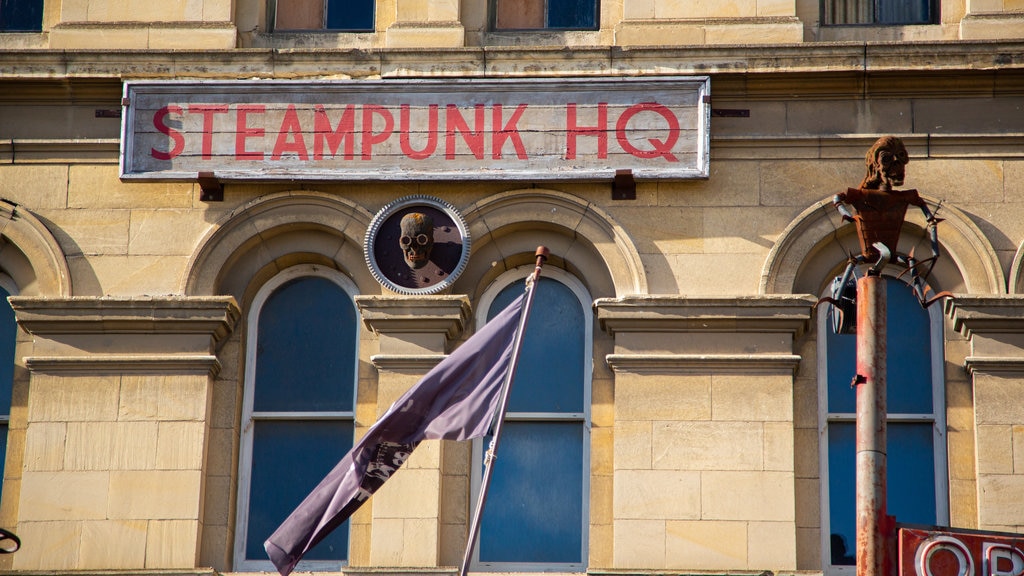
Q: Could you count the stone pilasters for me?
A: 4